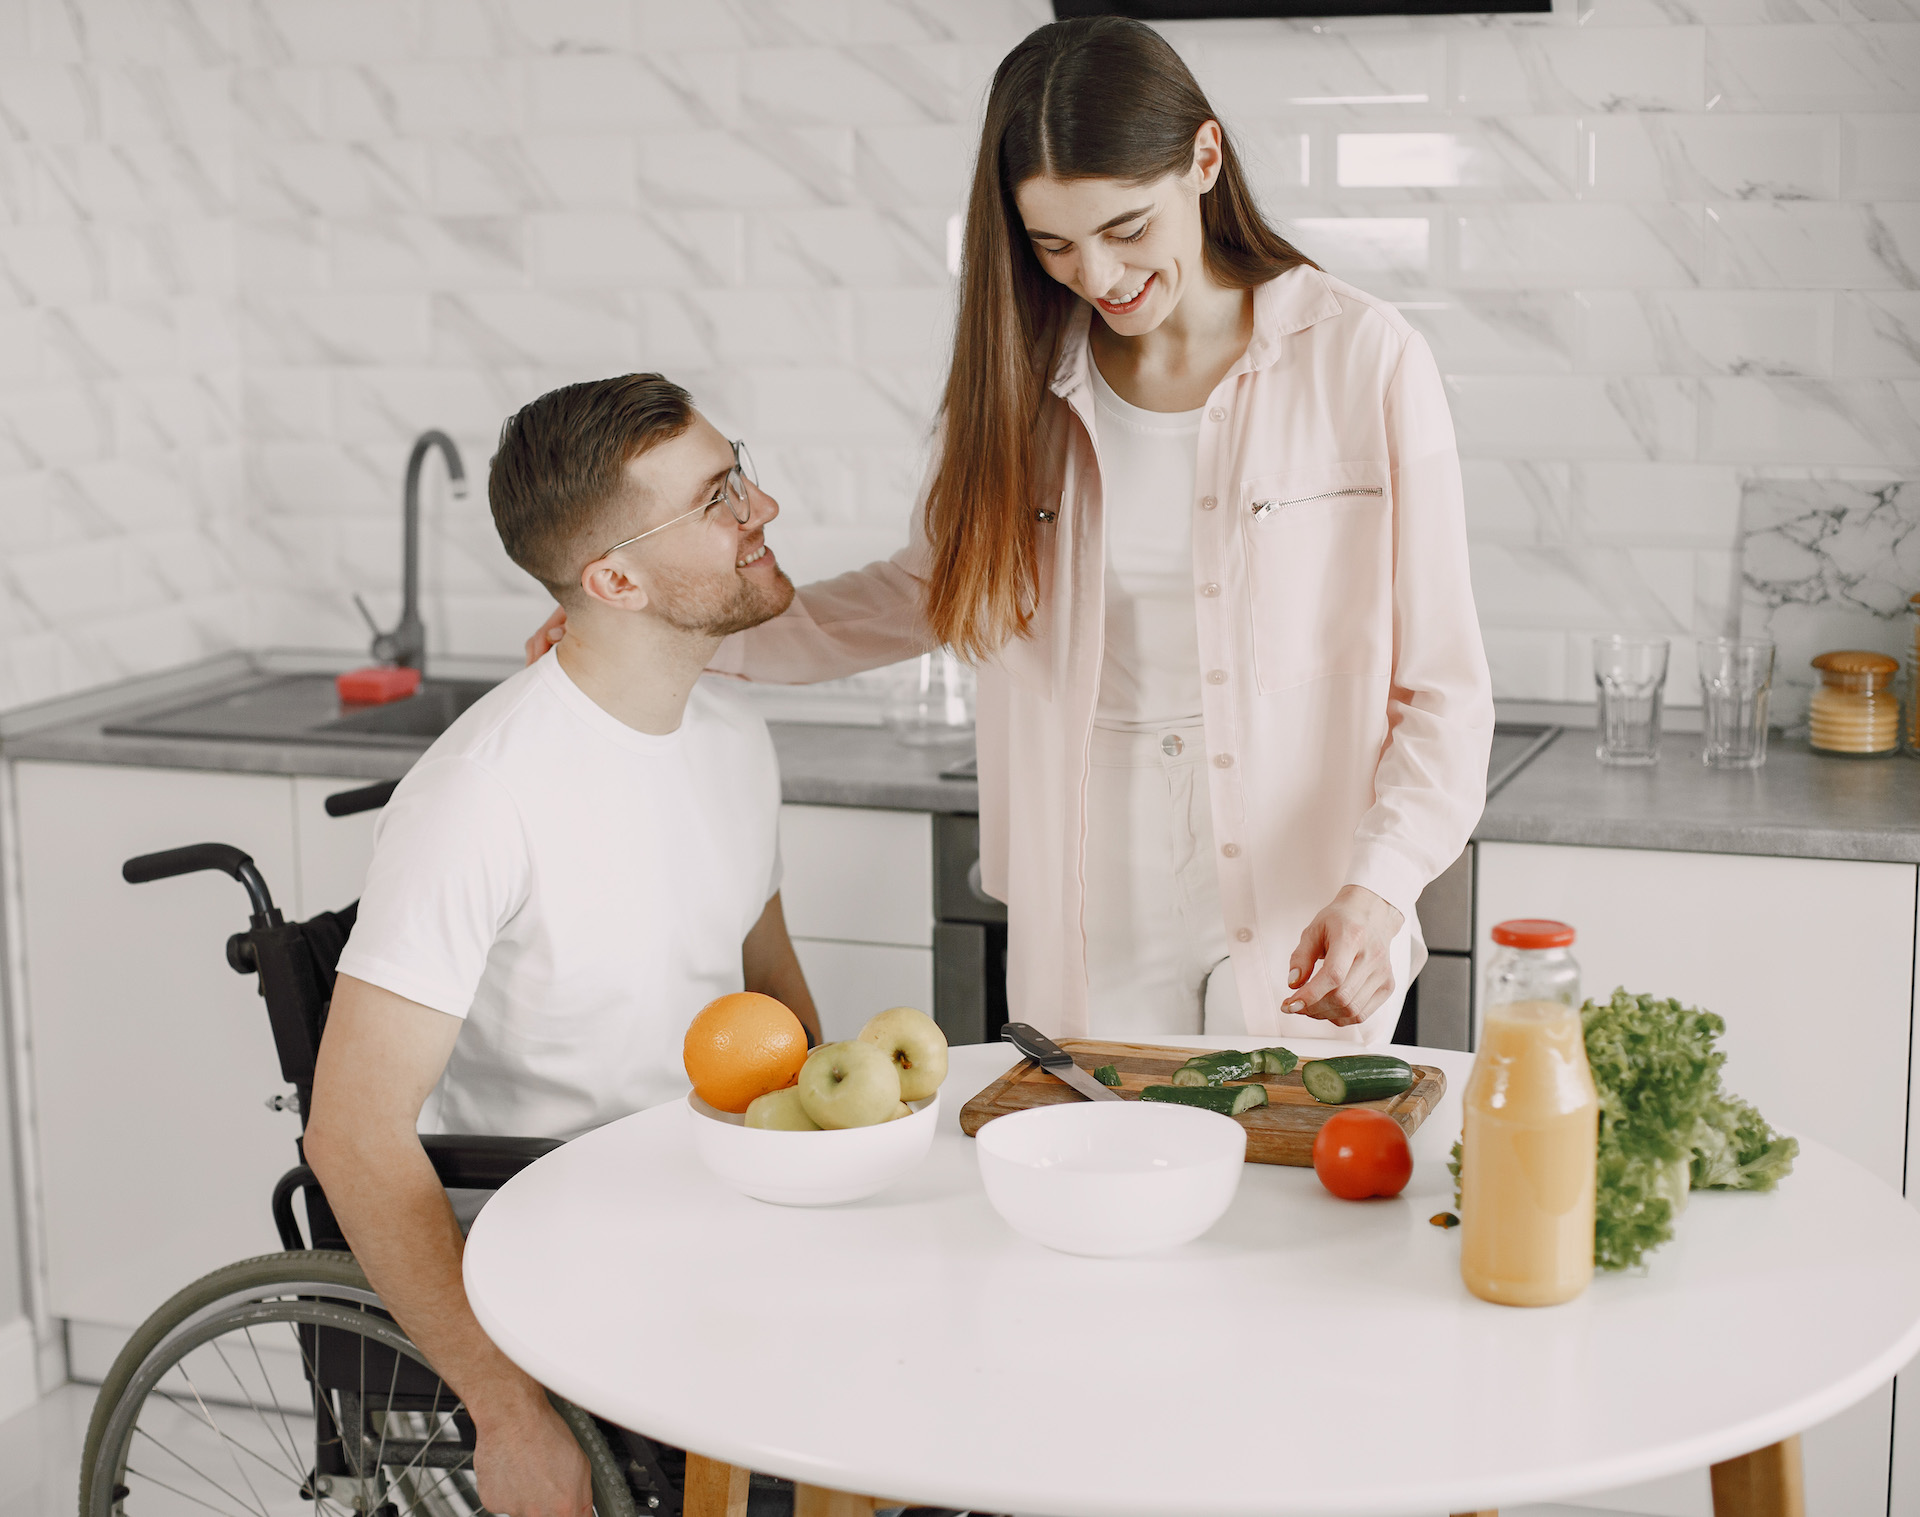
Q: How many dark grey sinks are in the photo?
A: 1